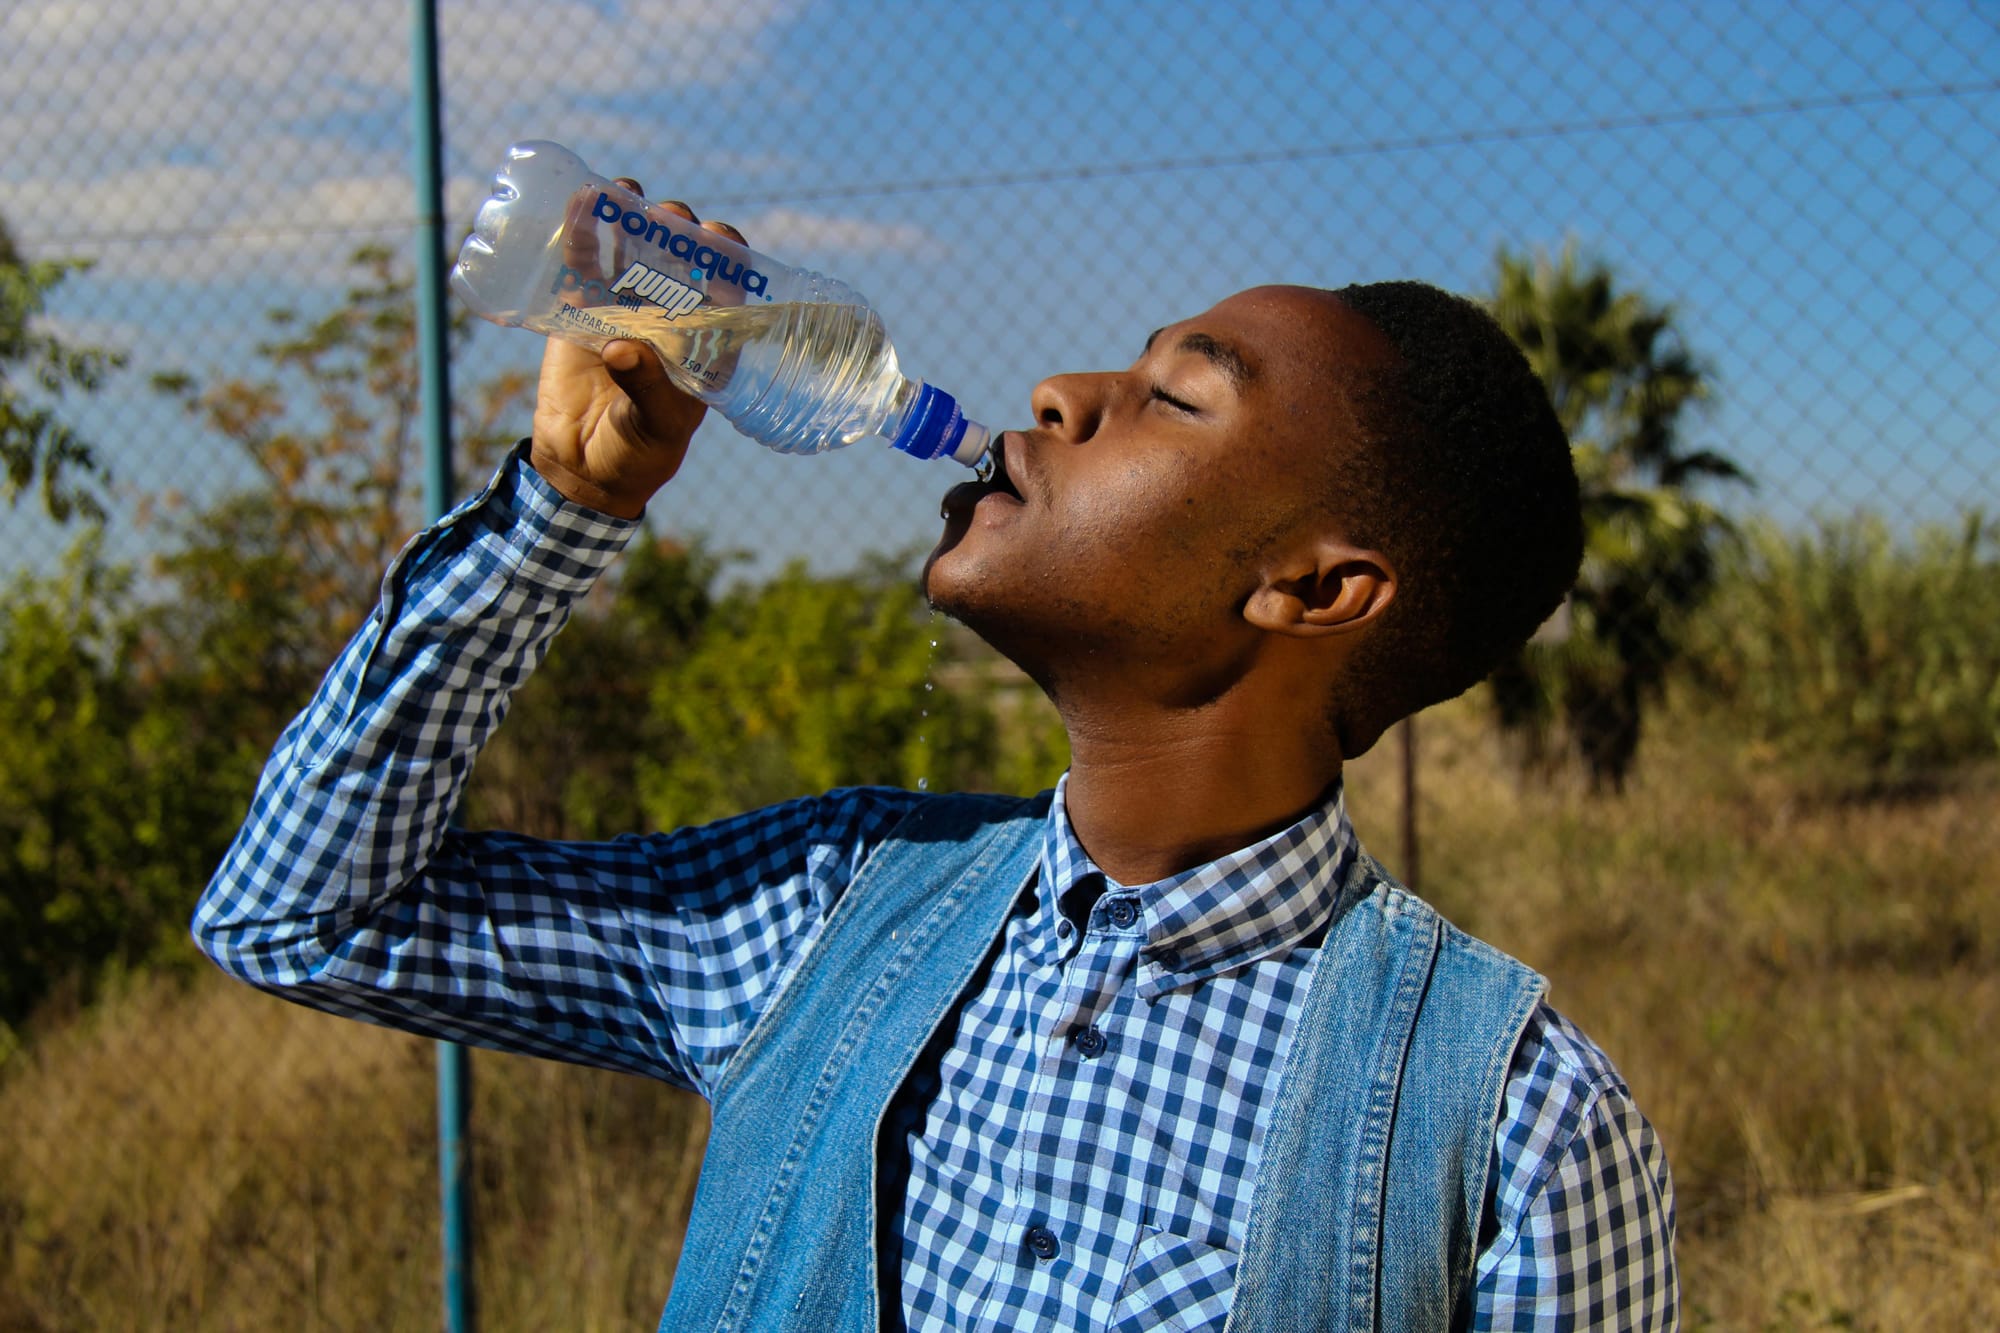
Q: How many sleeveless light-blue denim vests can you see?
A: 1